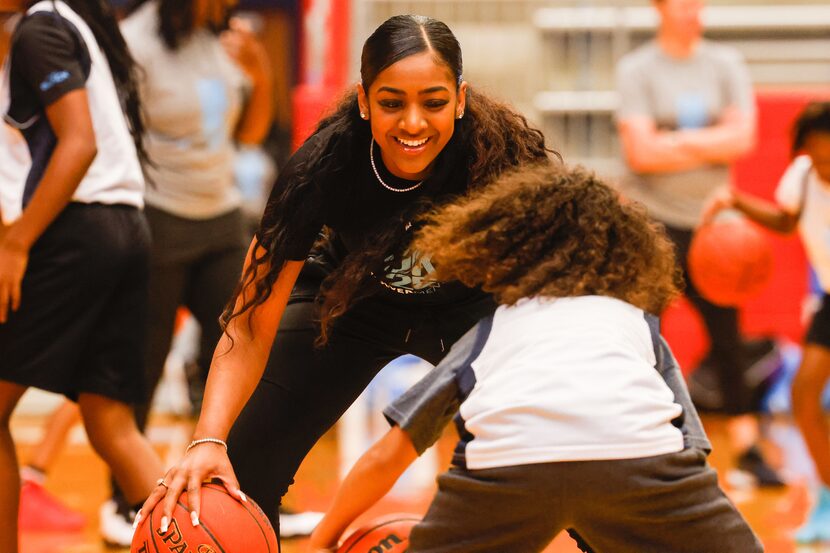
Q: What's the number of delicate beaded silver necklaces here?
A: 1